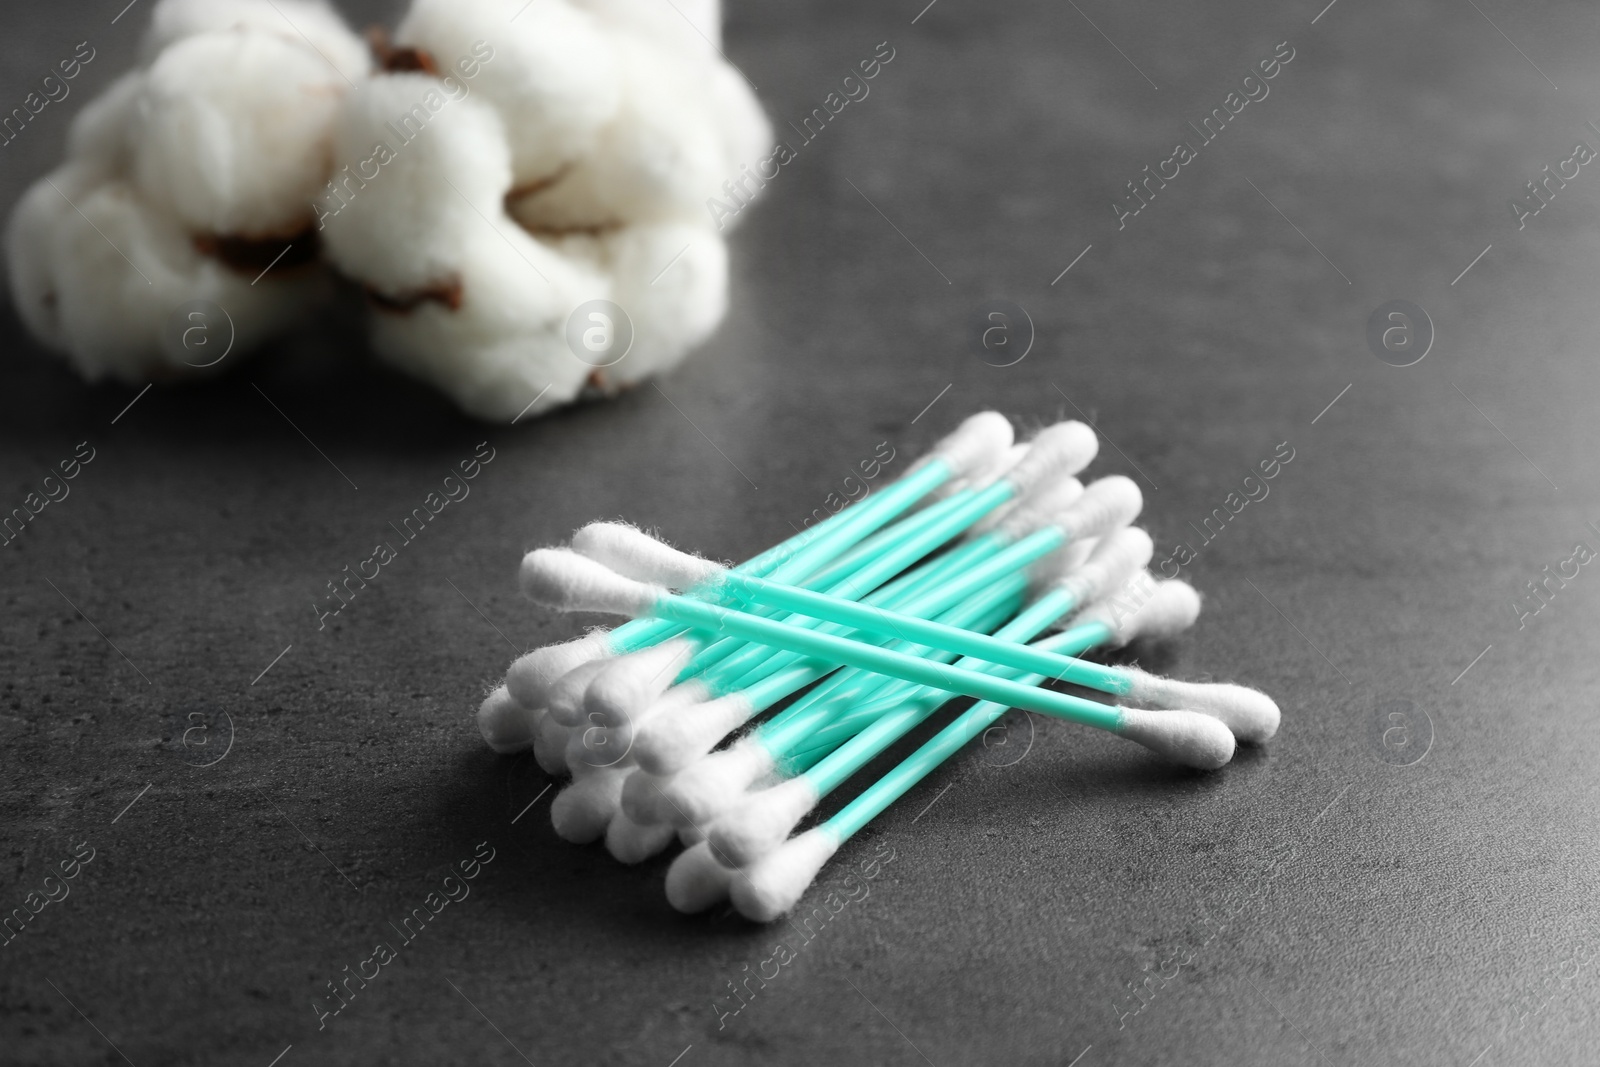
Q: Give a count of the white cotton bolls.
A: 2